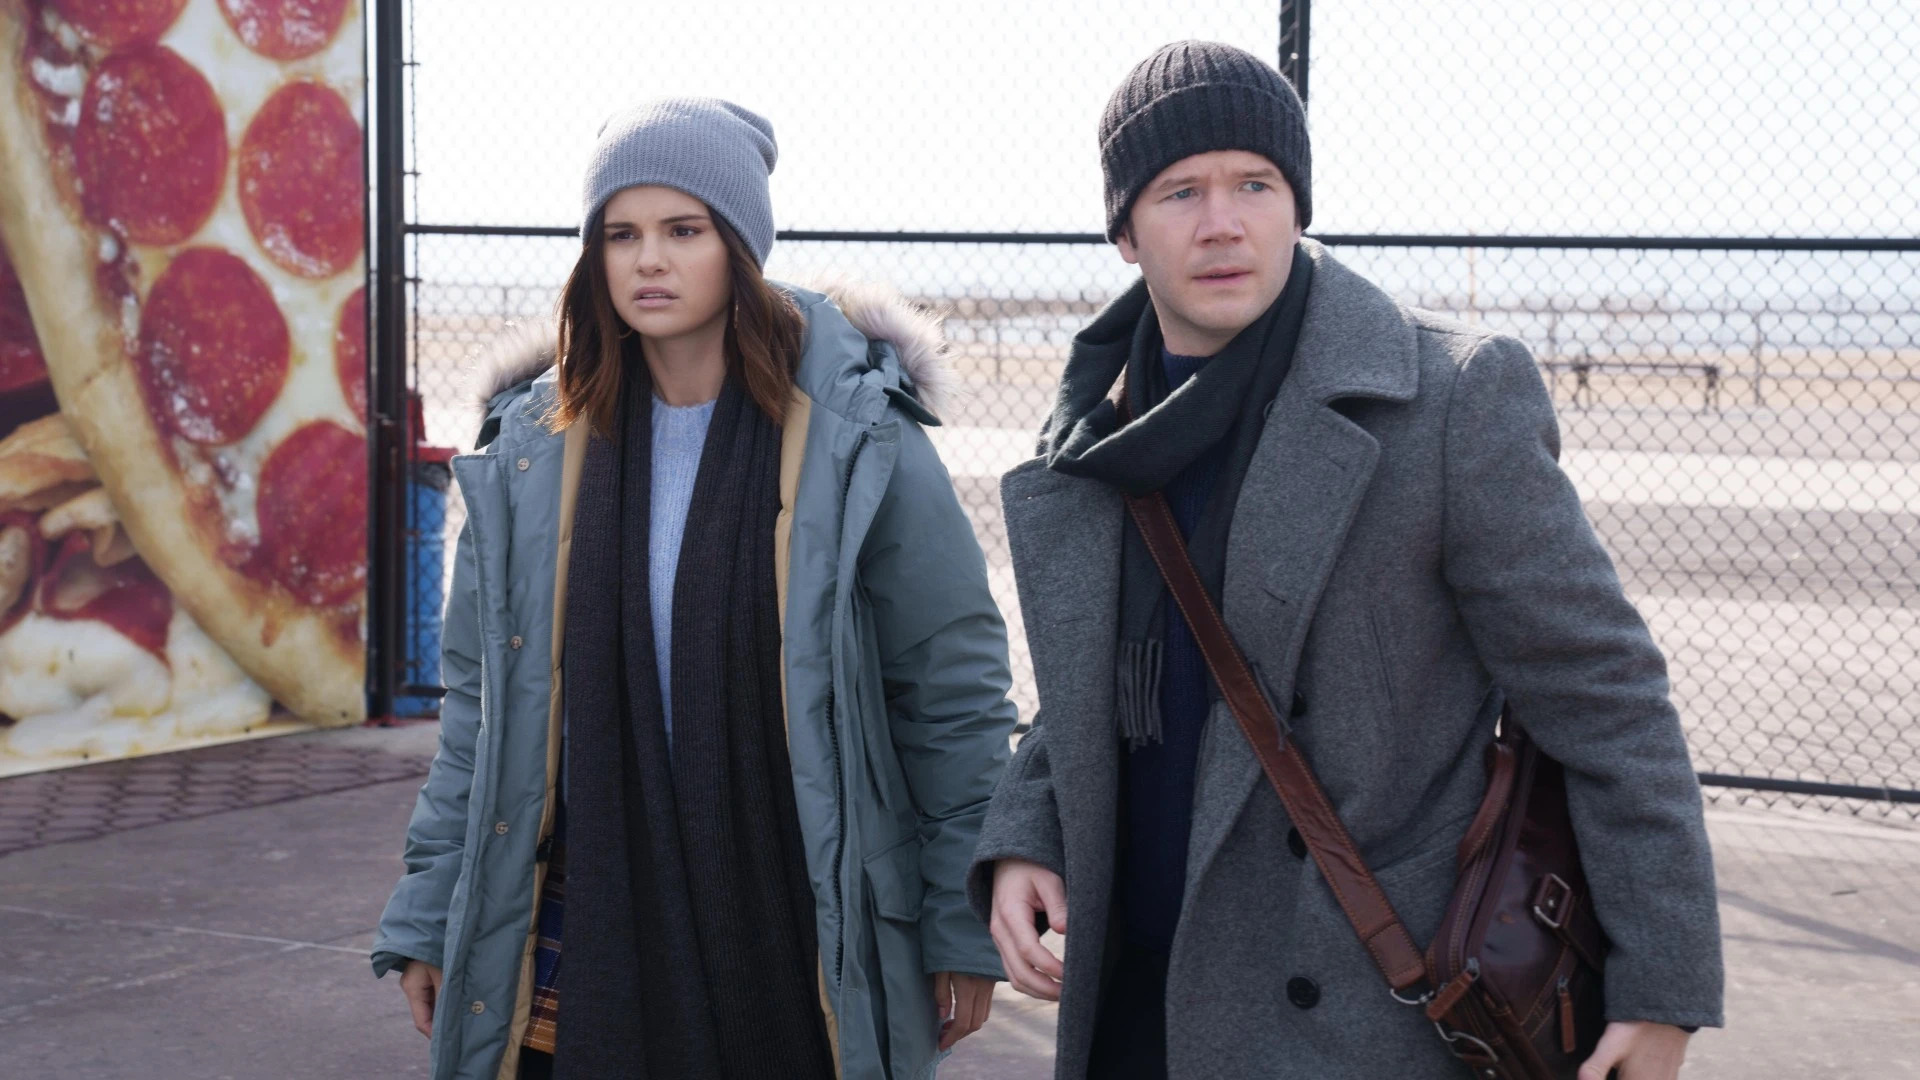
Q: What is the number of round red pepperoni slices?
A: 7